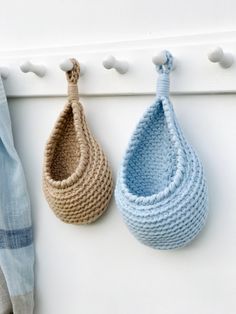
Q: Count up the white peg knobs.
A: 6